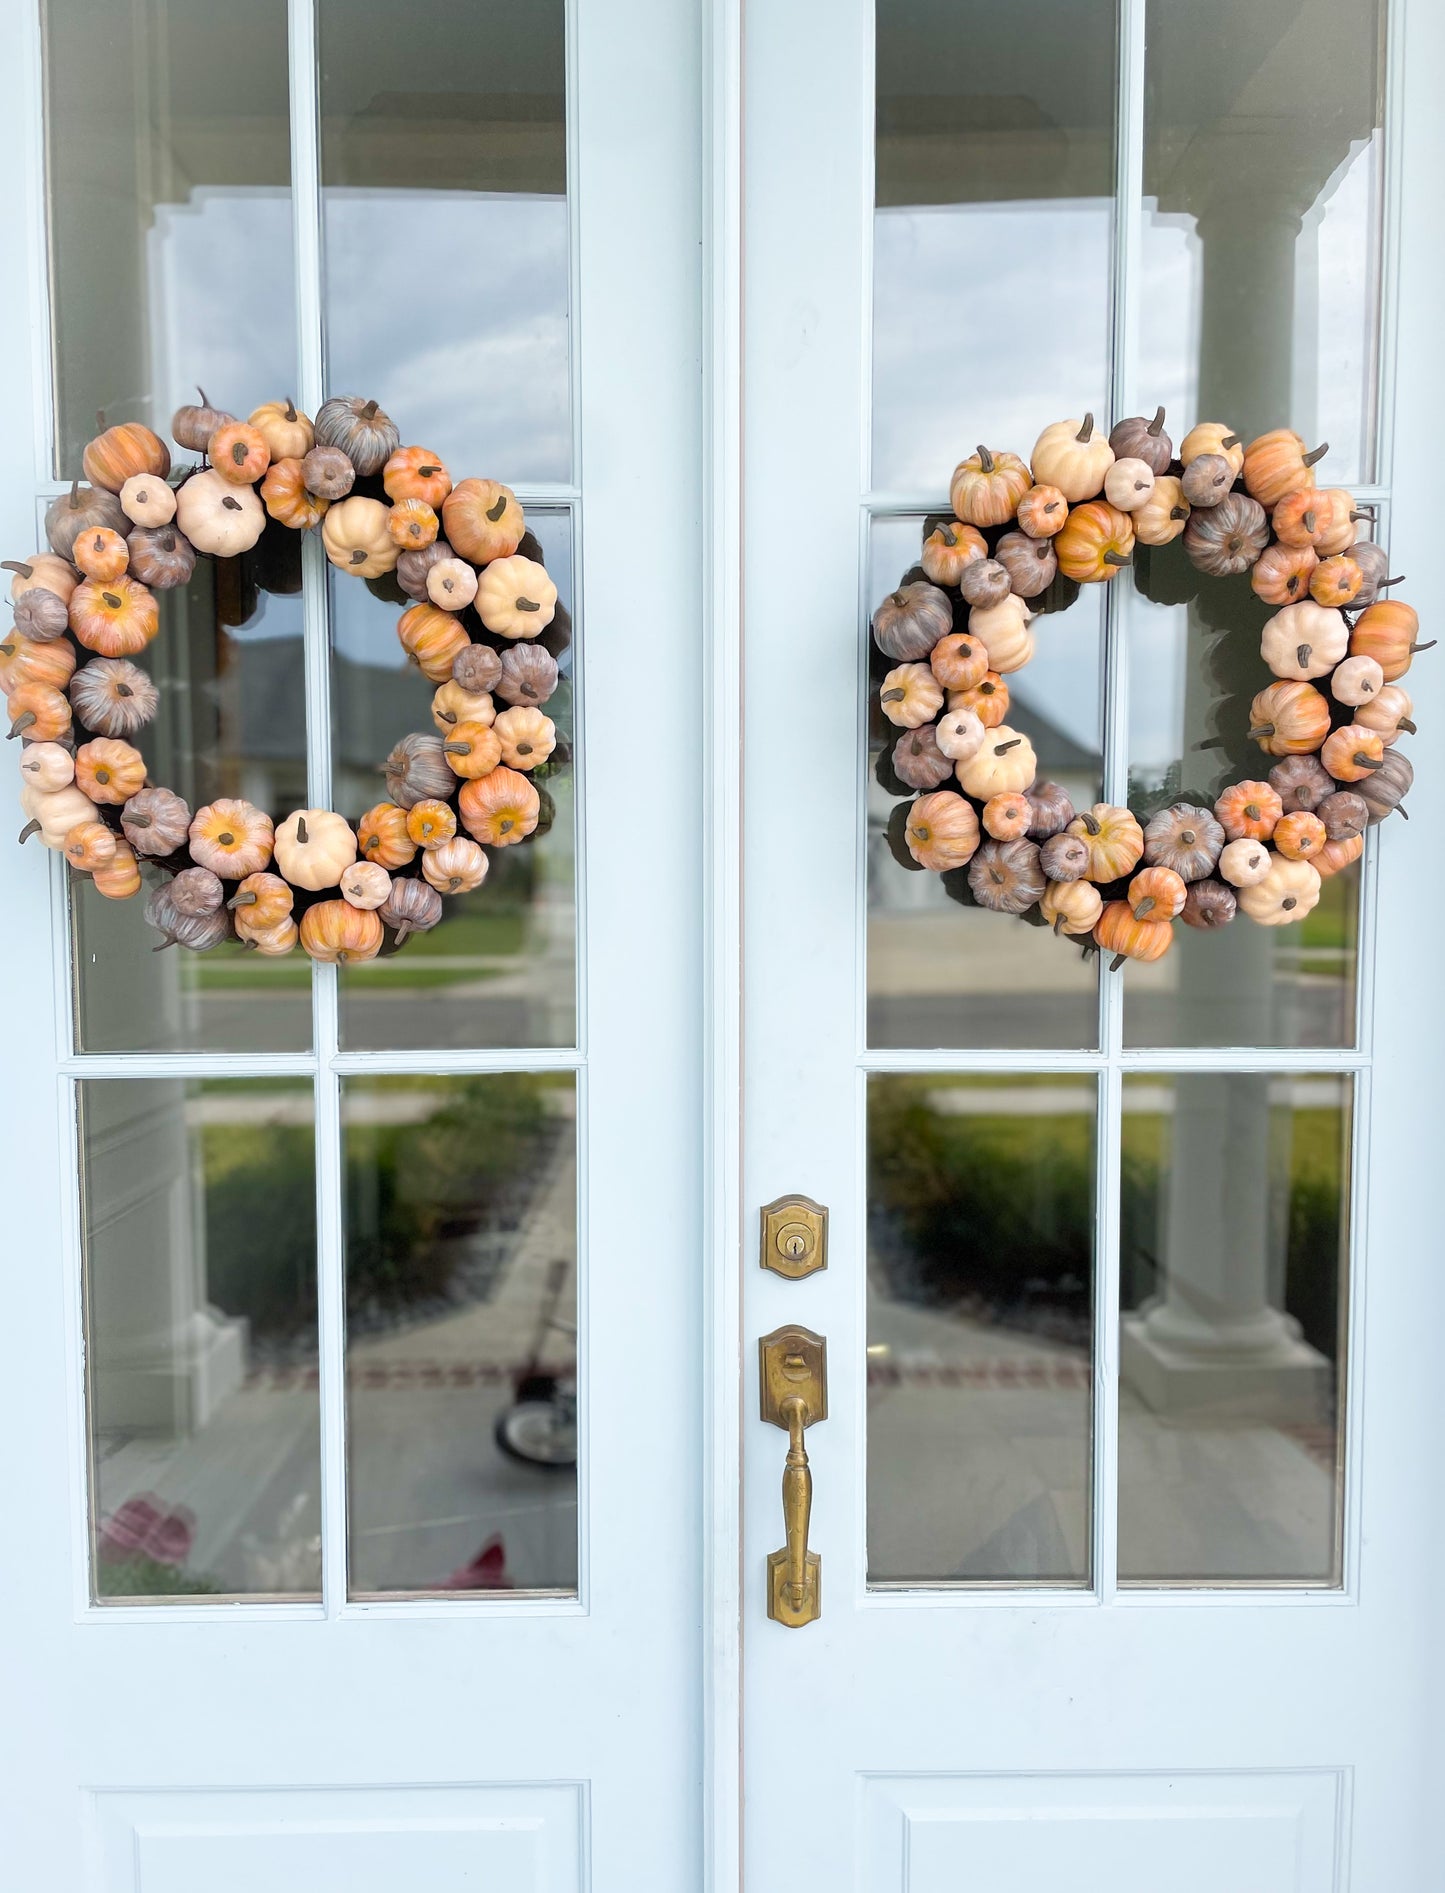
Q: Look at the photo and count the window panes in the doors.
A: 12